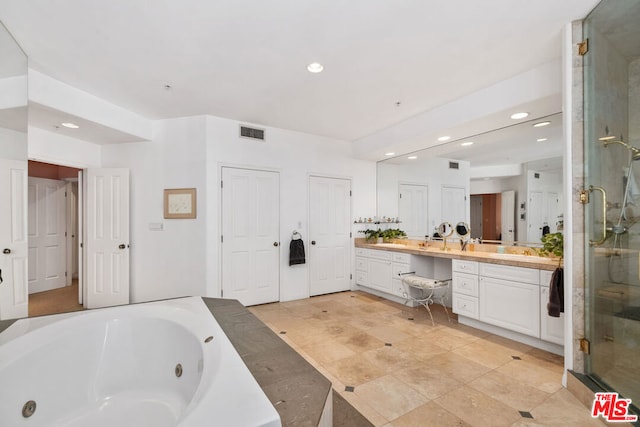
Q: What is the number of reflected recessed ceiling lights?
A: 4